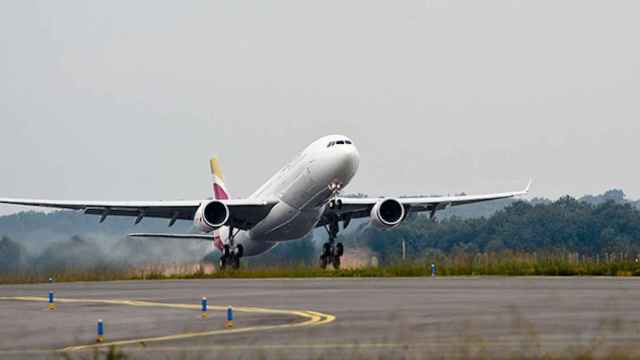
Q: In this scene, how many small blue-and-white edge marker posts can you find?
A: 5